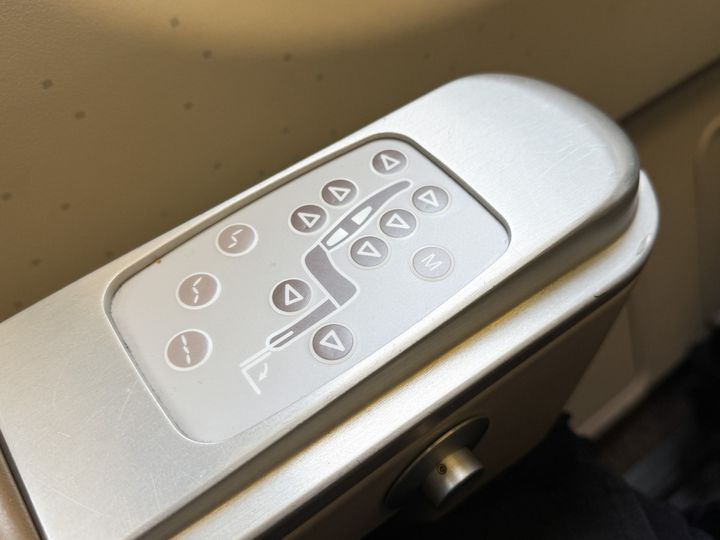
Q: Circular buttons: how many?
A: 12